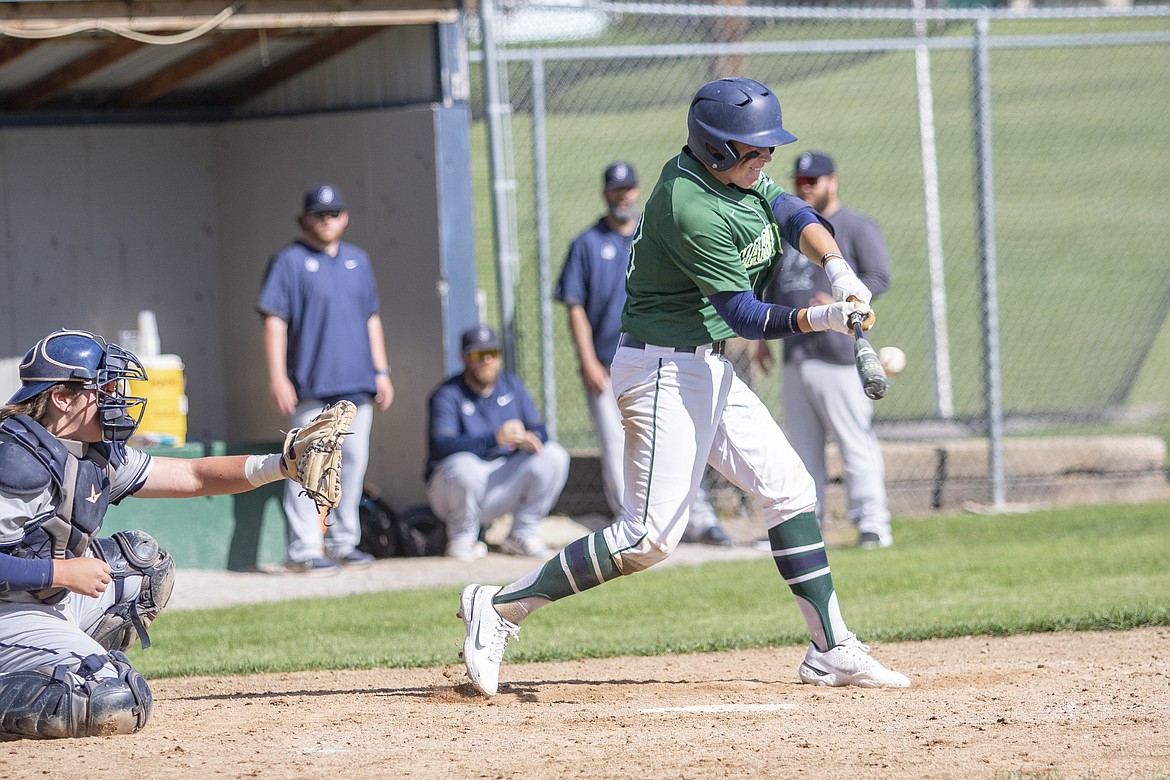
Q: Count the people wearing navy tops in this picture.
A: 3